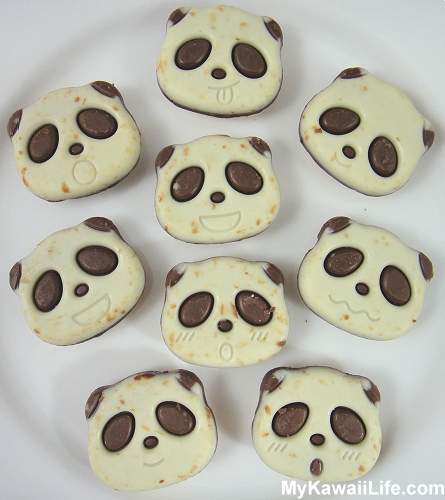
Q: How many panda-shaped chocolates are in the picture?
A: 9